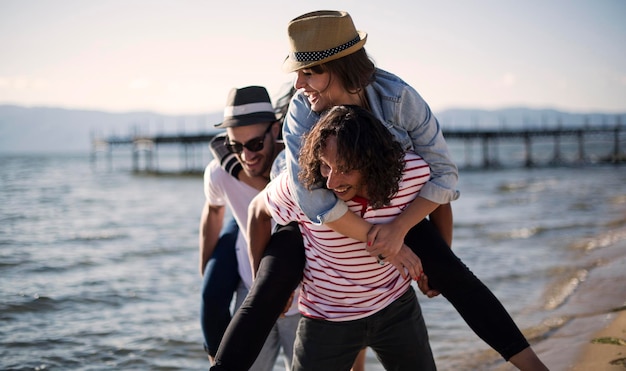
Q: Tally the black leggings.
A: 1